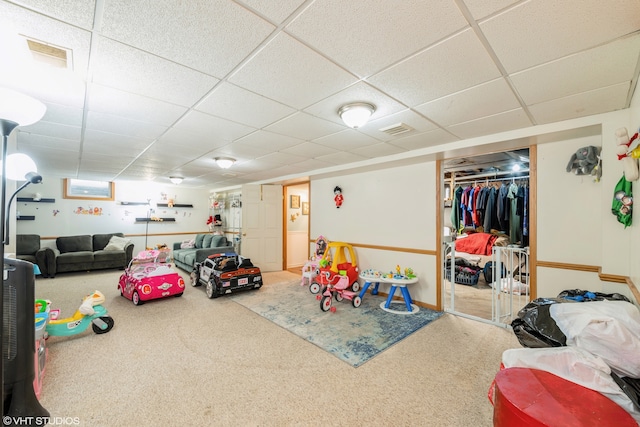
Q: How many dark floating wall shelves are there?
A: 5